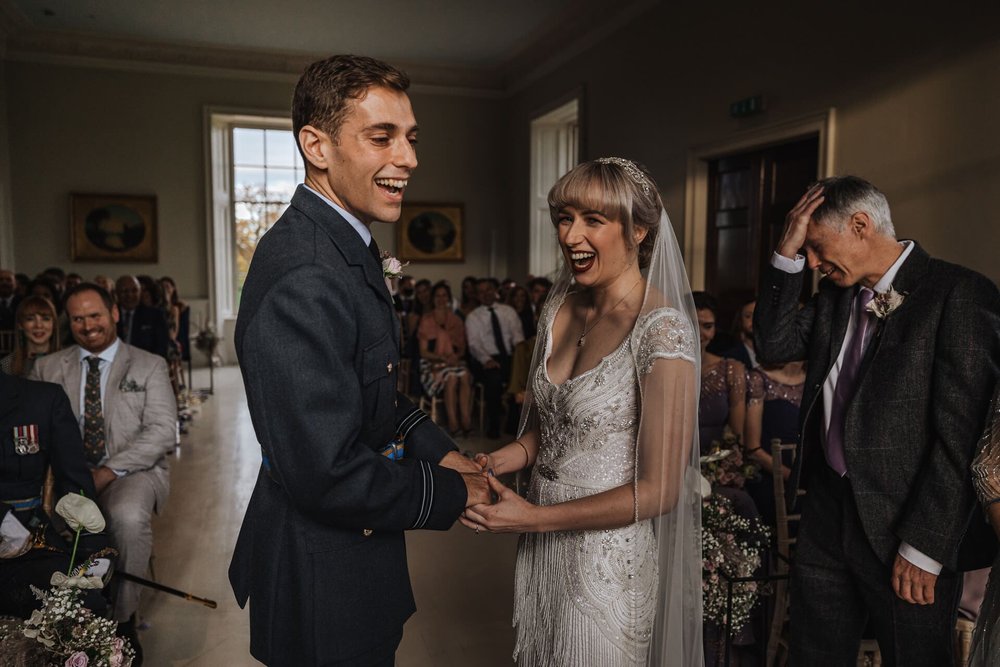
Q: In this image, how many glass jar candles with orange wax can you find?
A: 0